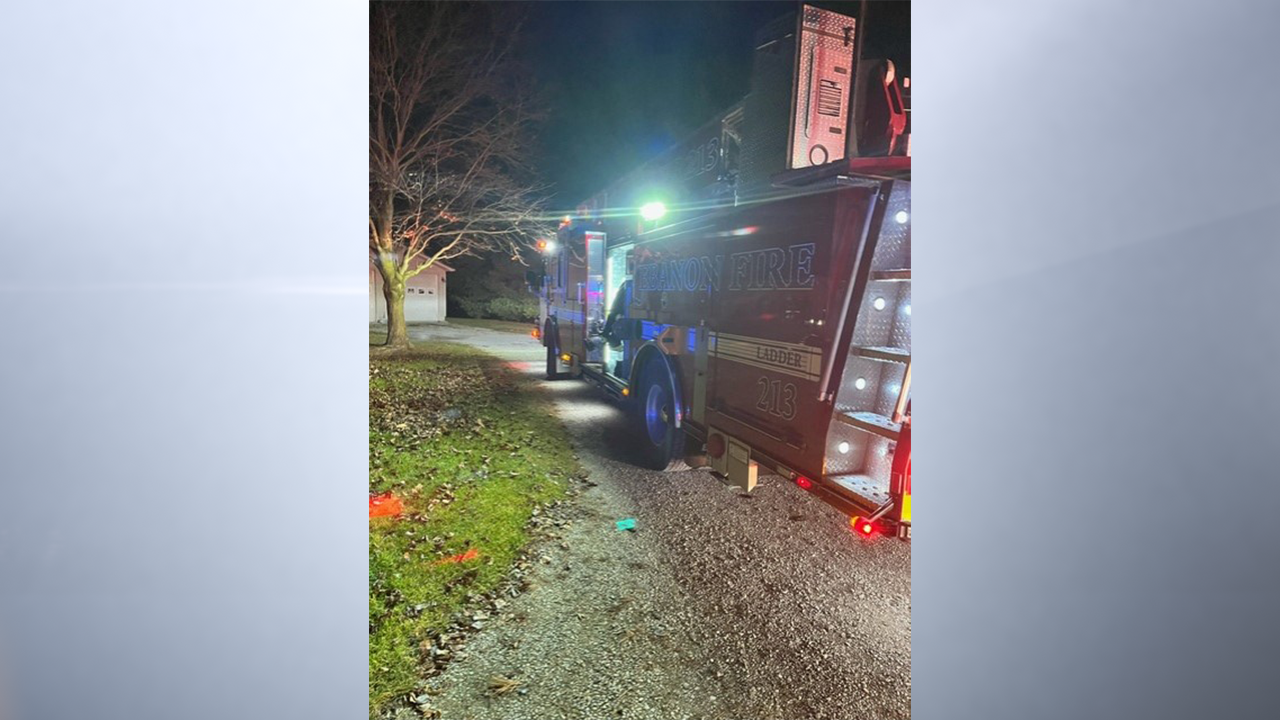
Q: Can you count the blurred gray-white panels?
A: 2